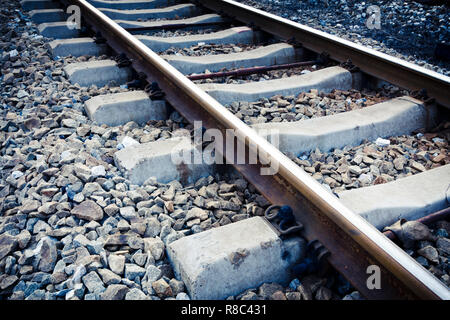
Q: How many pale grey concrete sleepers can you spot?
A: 8